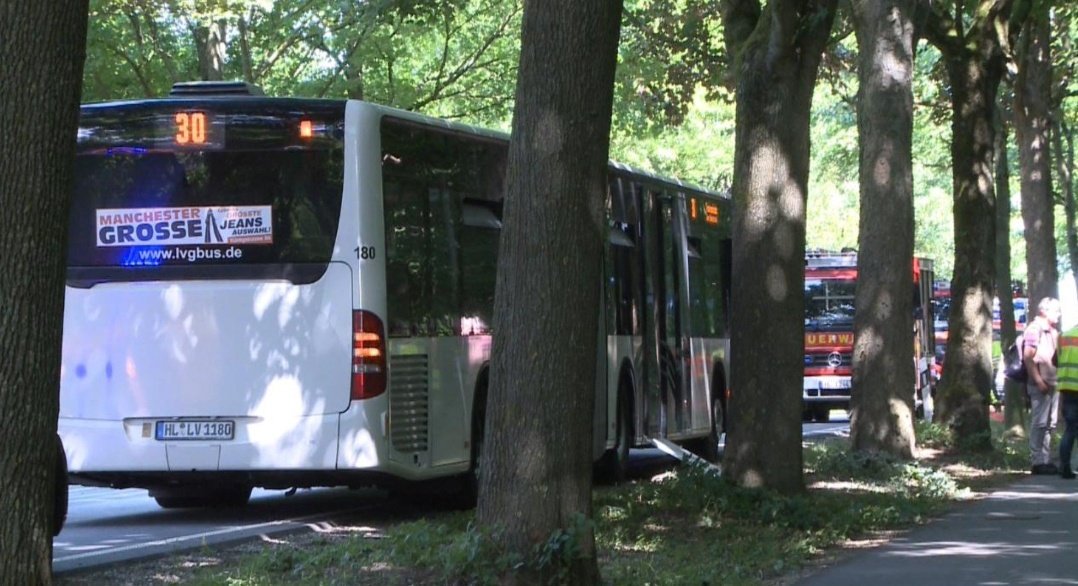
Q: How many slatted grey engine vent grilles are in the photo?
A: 1